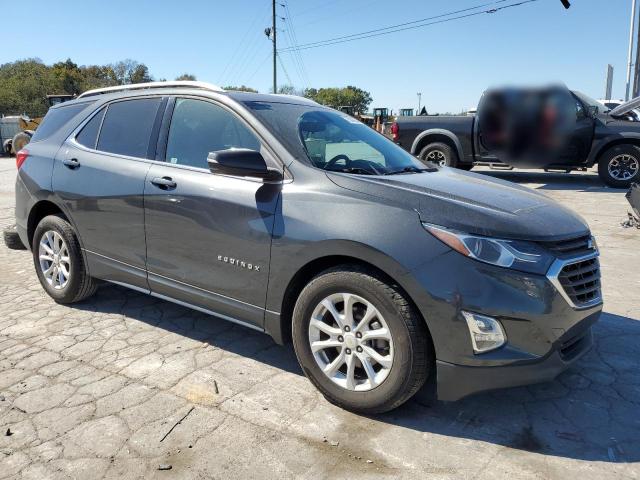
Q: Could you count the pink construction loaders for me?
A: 0